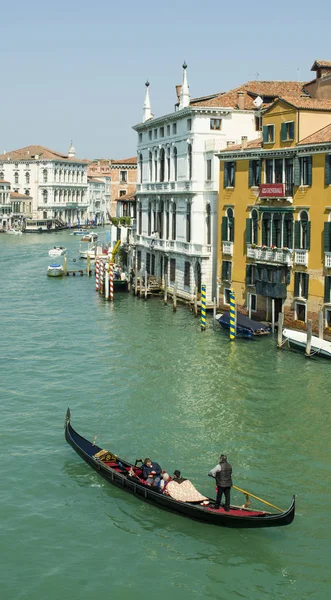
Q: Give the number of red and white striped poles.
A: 3